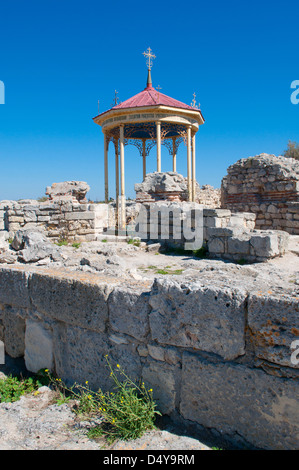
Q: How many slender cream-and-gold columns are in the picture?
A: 8